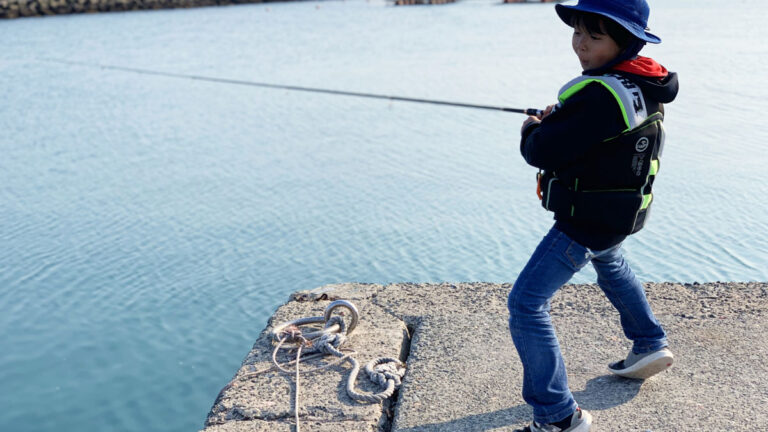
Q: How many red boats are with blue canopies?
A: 0